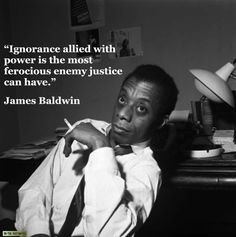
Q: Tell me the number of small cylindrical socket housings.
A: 1